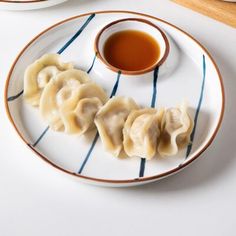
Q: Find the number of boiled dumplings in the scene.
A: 6